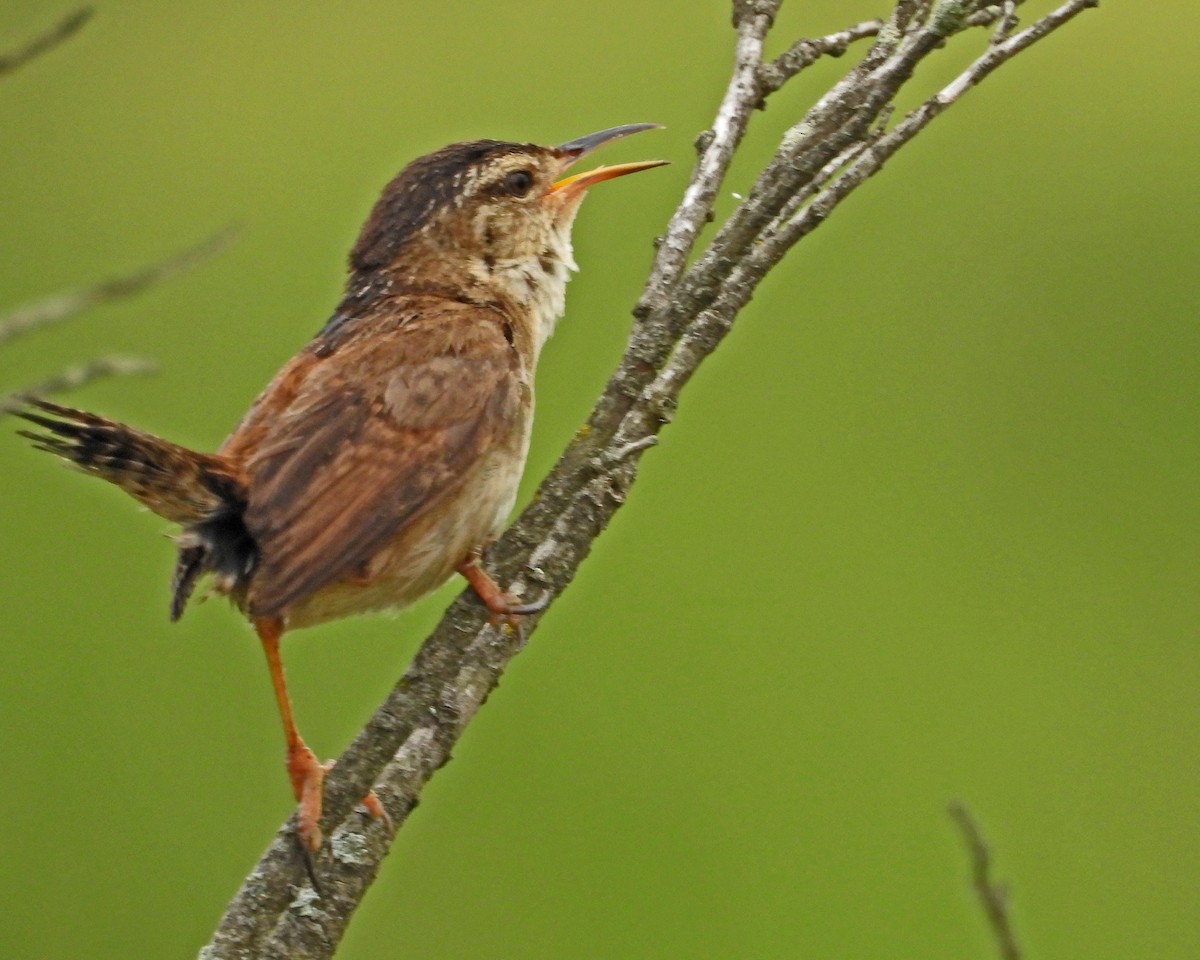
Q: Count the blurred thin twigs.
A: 4